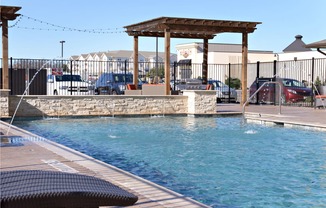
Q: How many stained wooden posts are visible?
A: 5